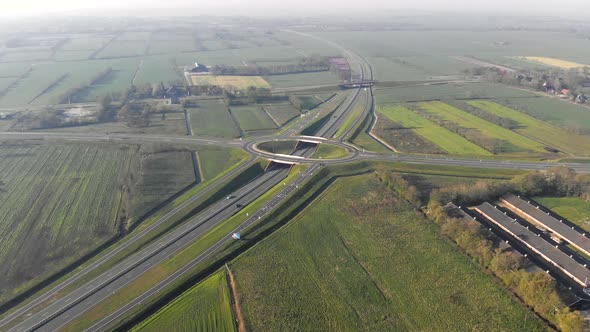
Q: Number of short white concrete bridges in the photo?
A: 2